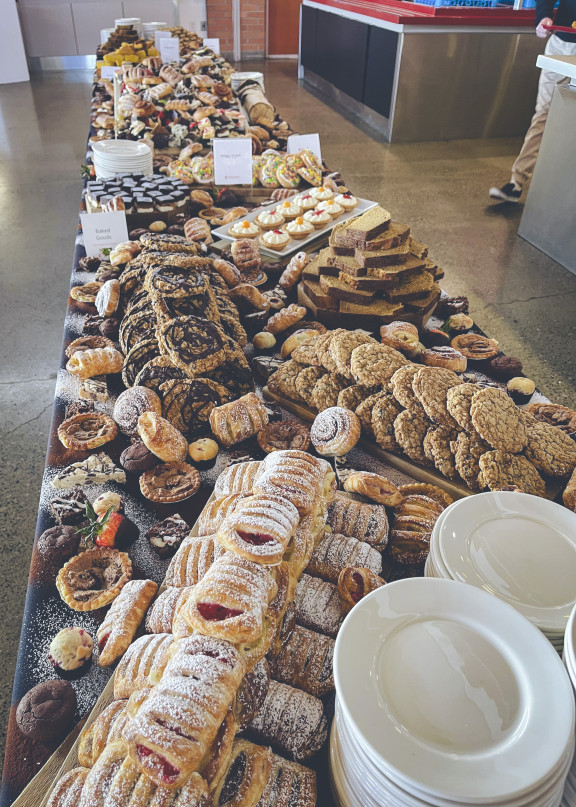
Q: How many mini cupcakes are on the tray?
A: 10